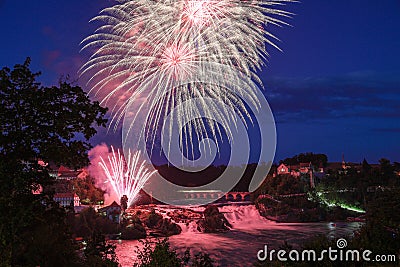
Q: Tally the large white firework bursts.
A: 2